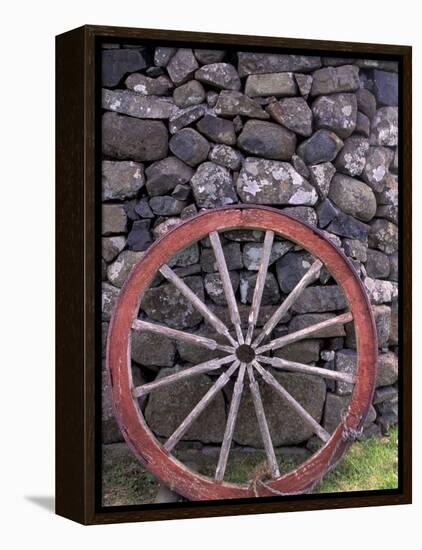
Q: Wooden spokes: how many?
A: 12